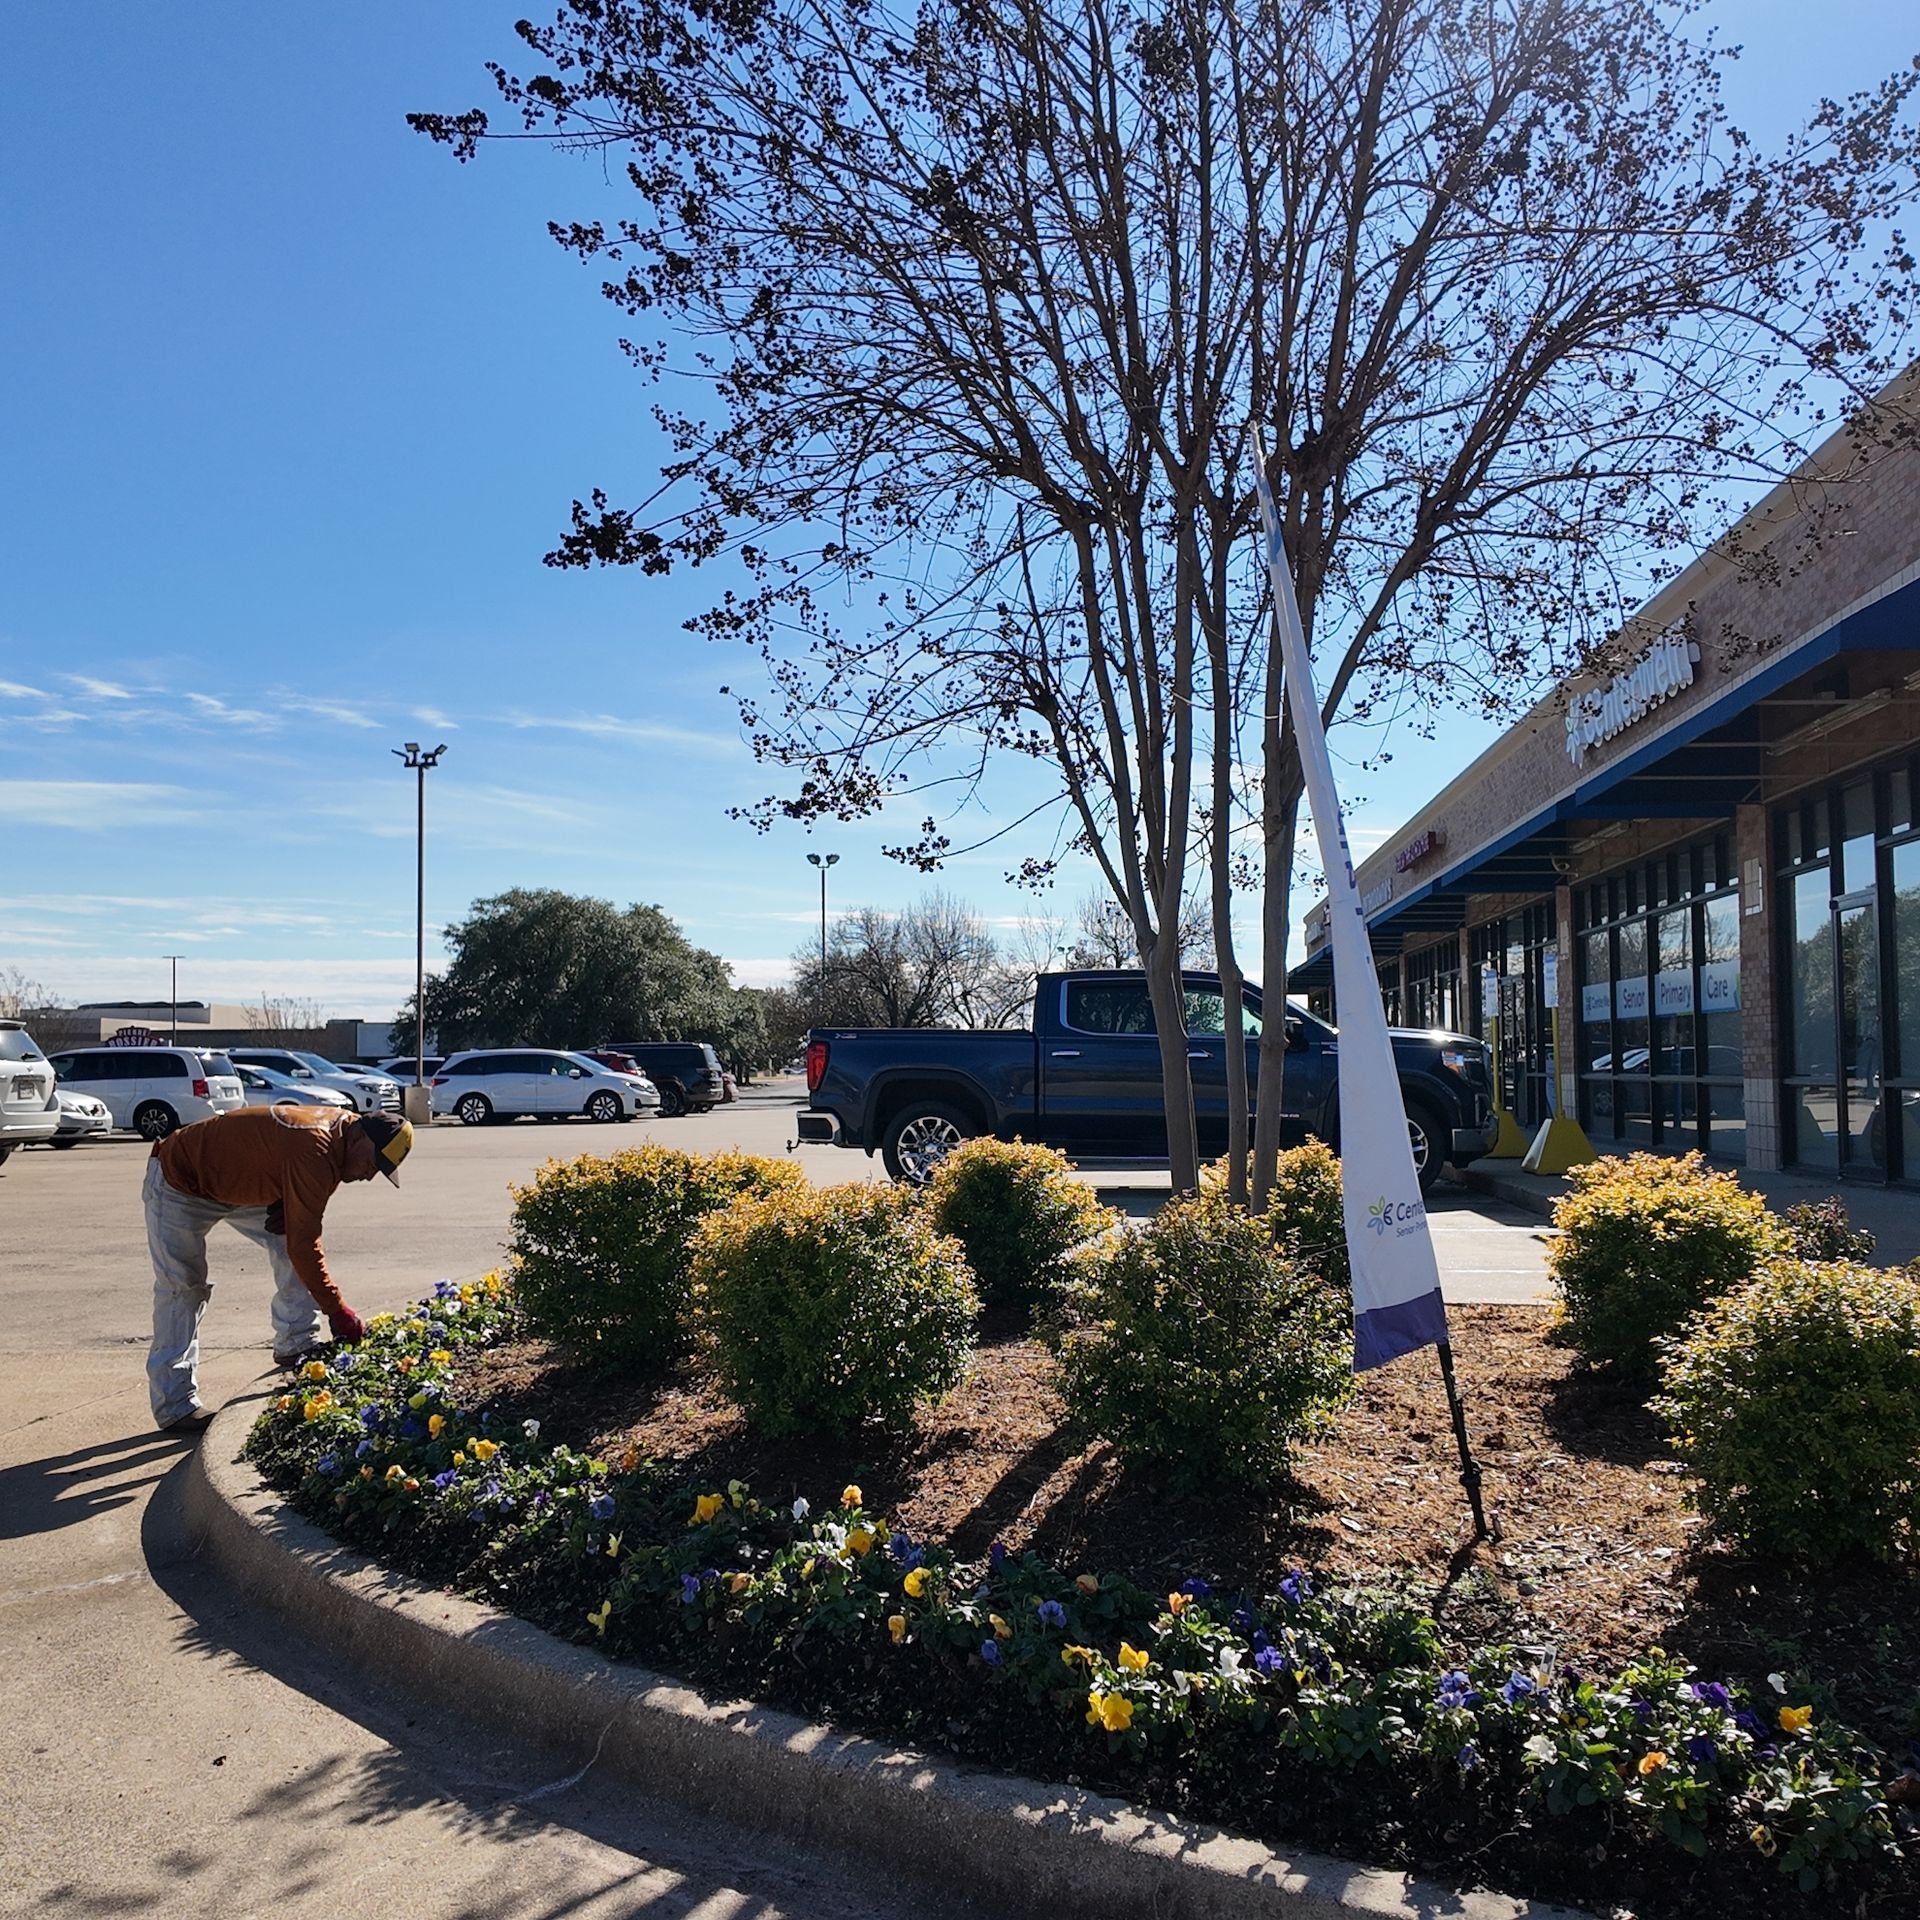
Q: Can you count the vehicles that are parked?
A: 12